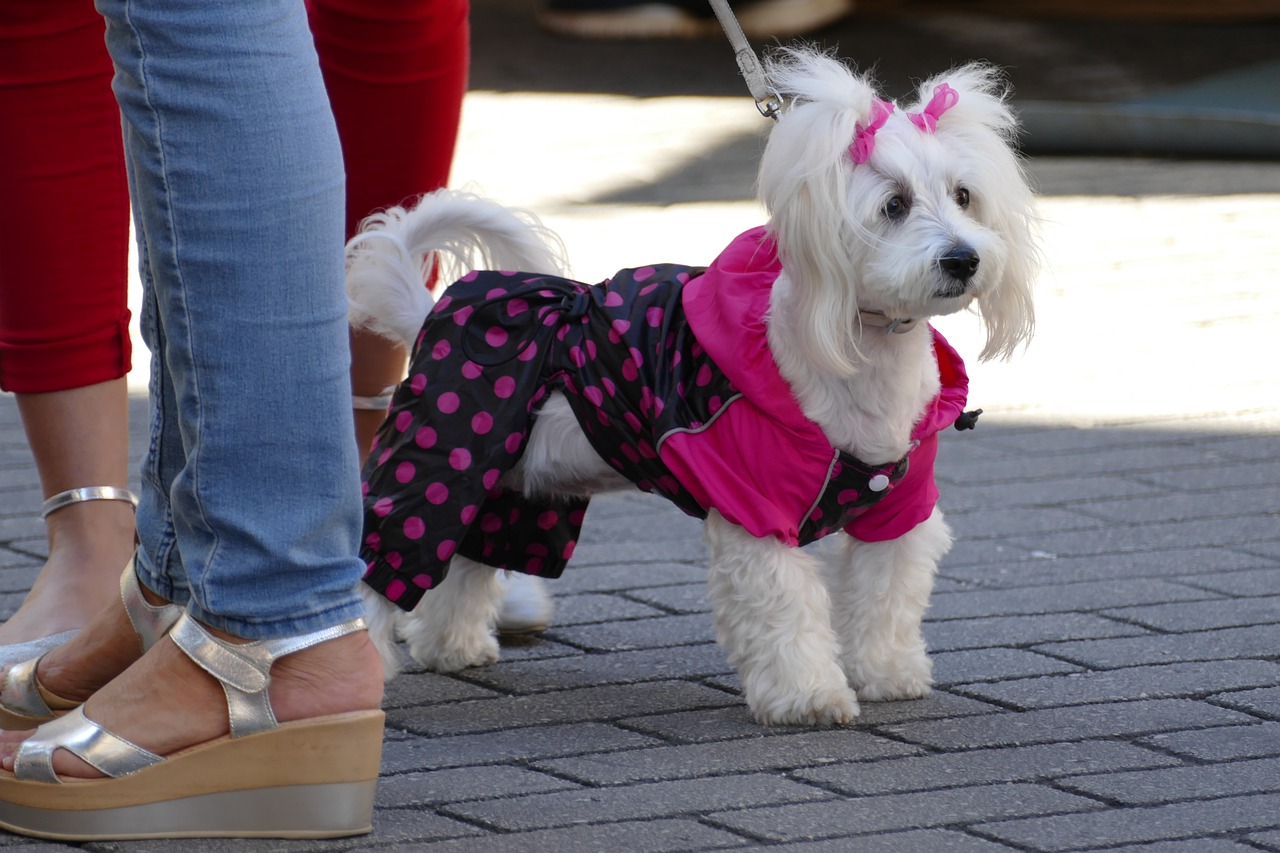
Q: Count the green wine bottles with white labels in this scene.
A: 0